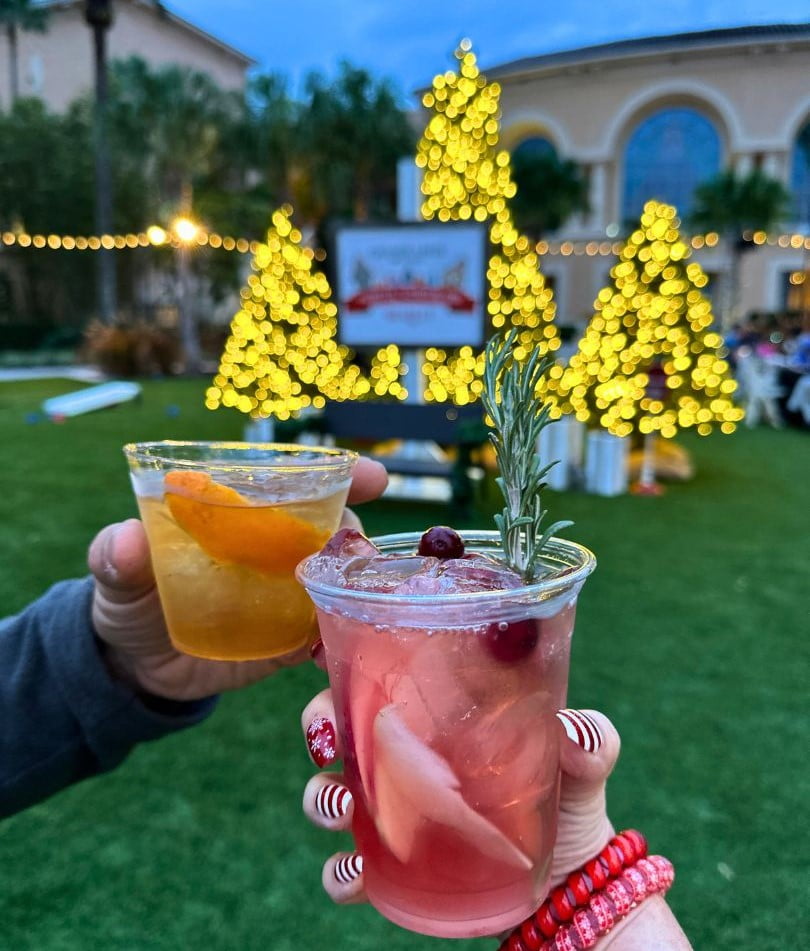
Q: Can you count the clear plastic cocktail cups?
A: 2